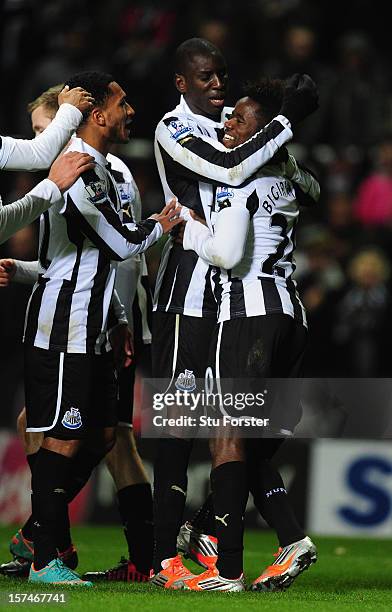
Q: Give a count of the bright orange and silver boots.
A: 4